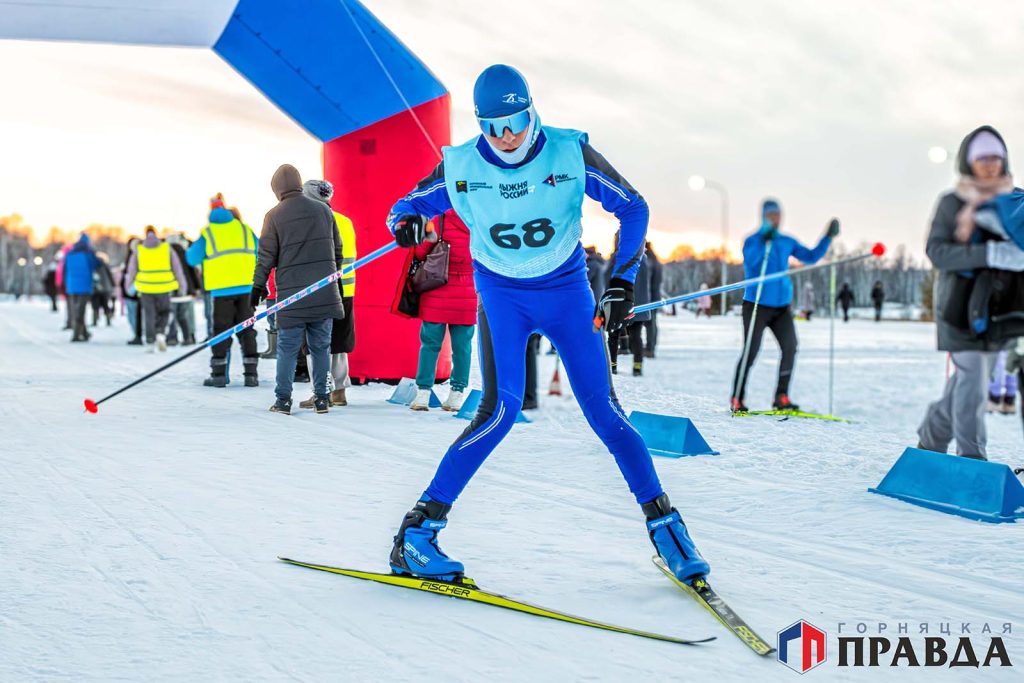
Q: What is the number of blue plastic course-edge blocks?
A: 4